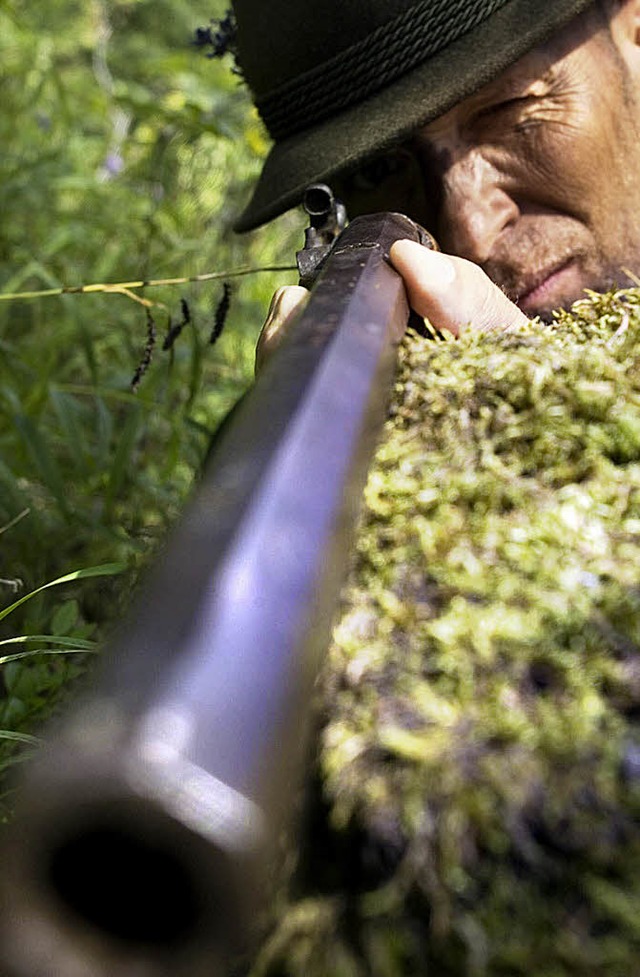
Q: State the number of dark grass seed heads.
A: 3